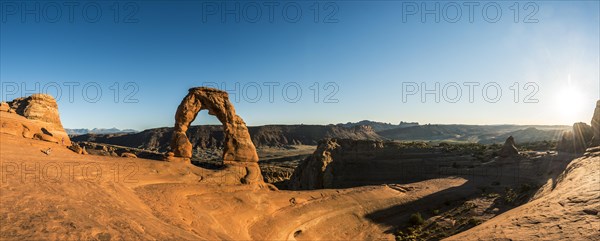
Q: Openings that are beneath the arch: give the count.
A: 1